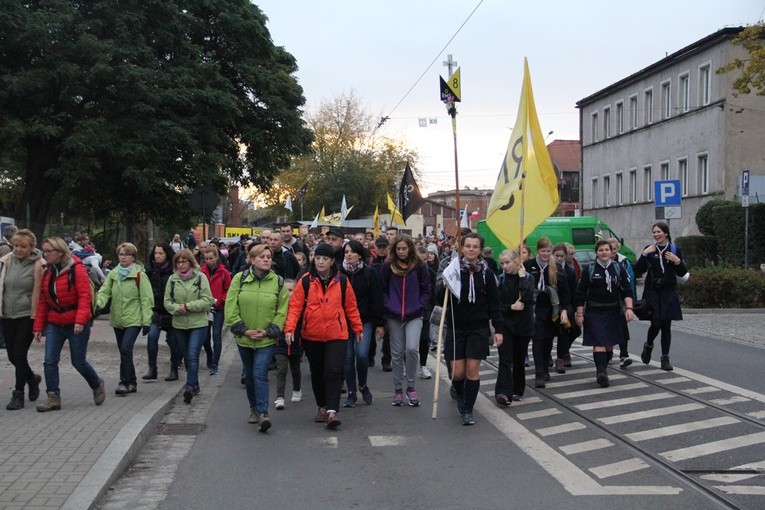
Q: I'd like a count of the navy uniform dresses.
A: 2